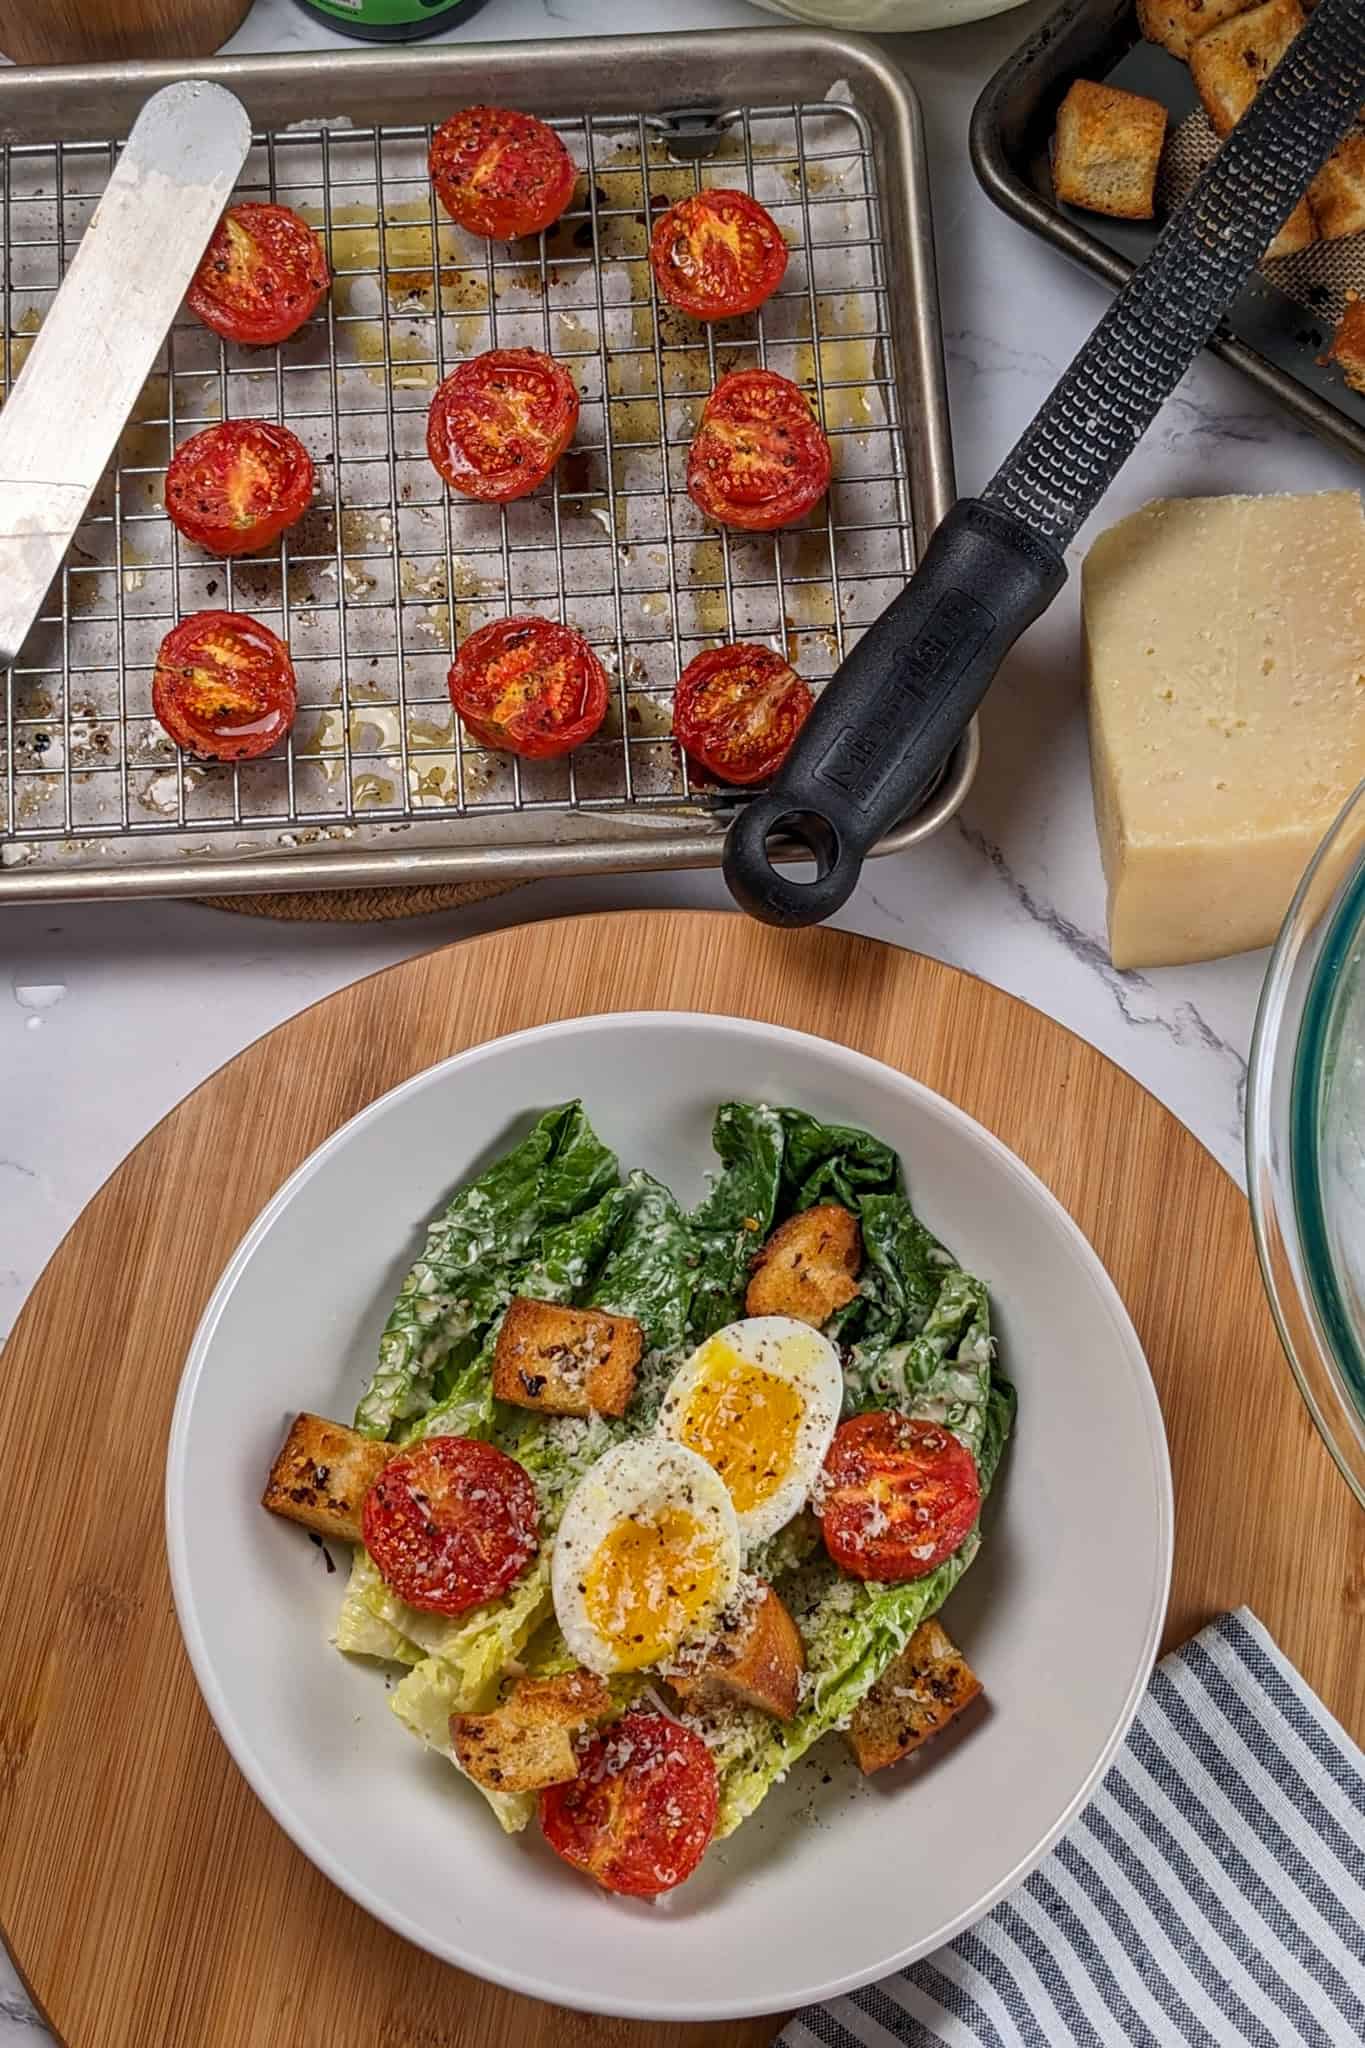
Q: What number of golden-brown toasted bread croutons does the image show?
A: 12